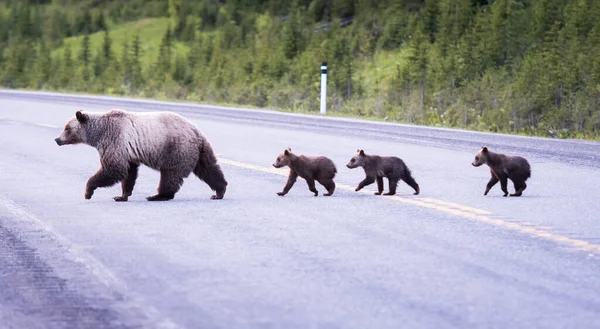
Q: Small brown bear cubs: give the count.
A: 3